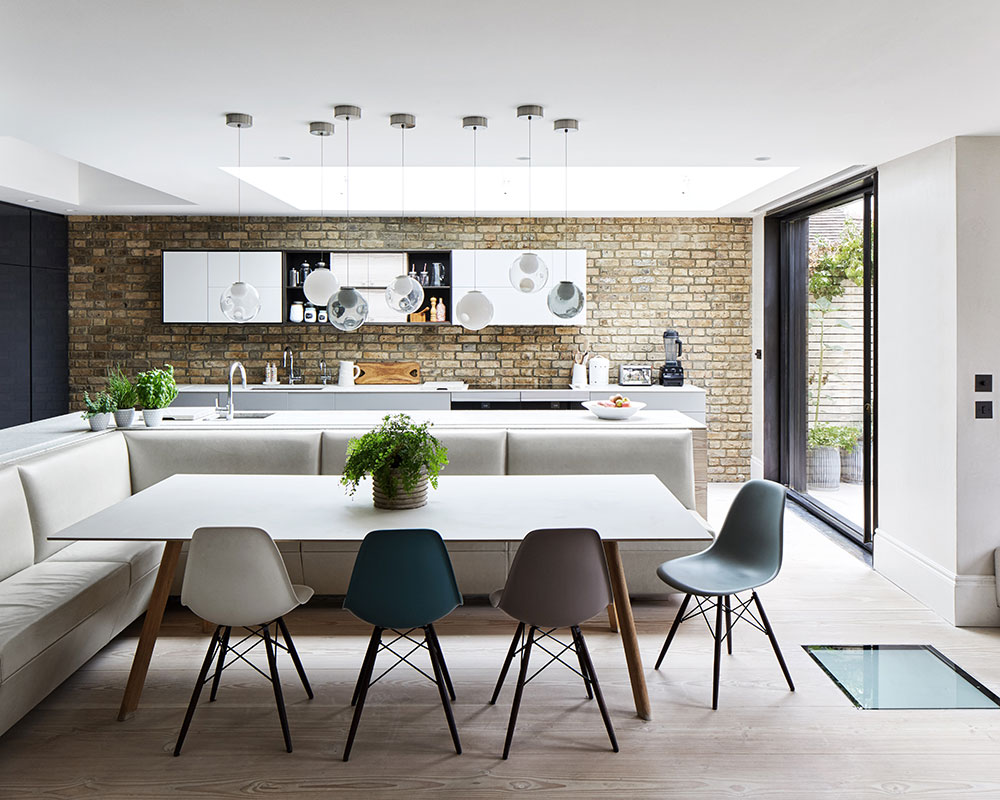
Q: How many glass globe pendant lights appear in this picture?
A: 7